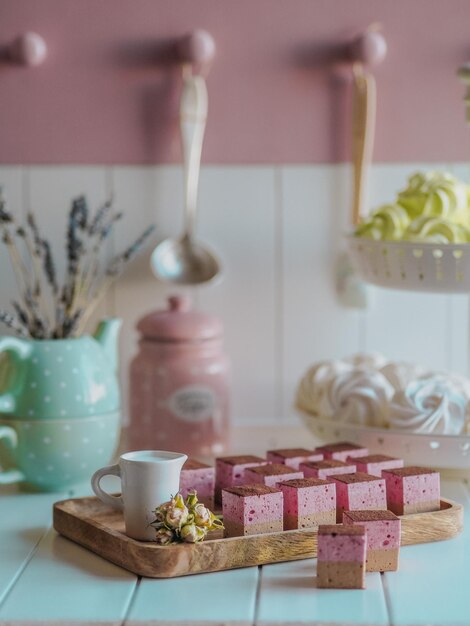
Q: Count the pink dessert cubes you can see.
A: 13